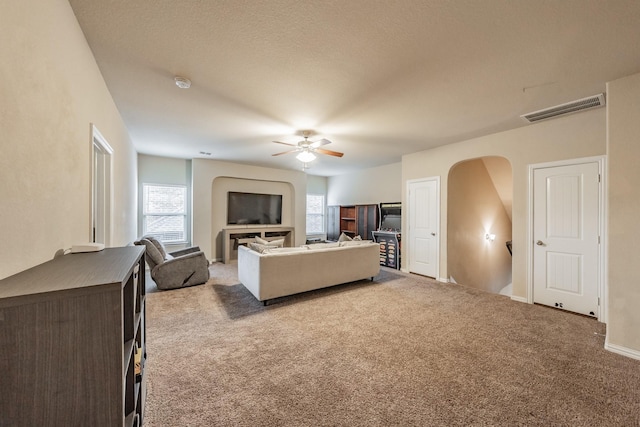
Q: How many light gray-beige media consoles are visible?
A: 1